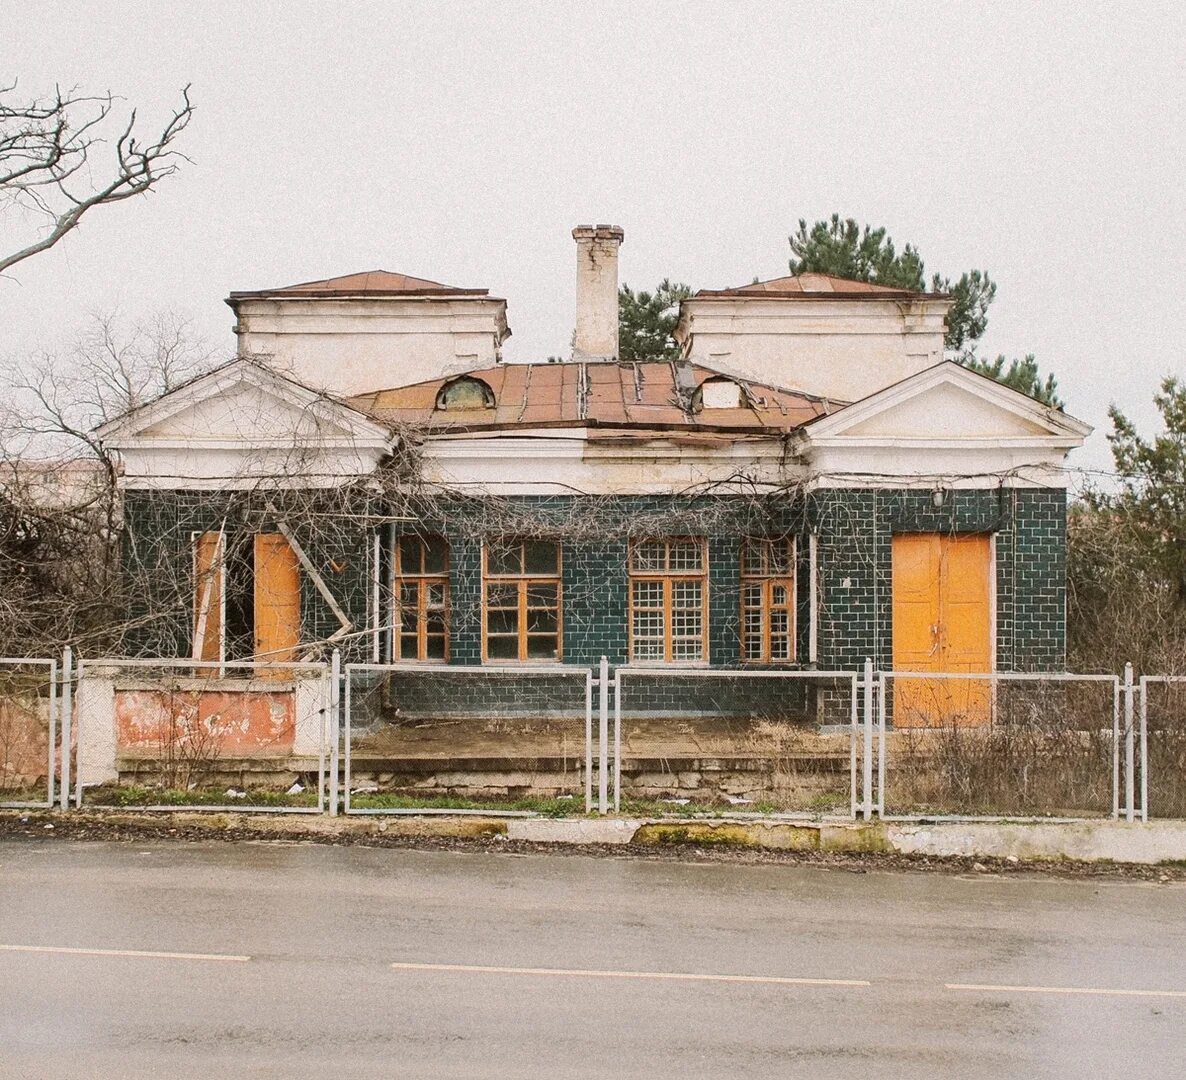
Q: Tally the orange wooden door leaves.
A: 4